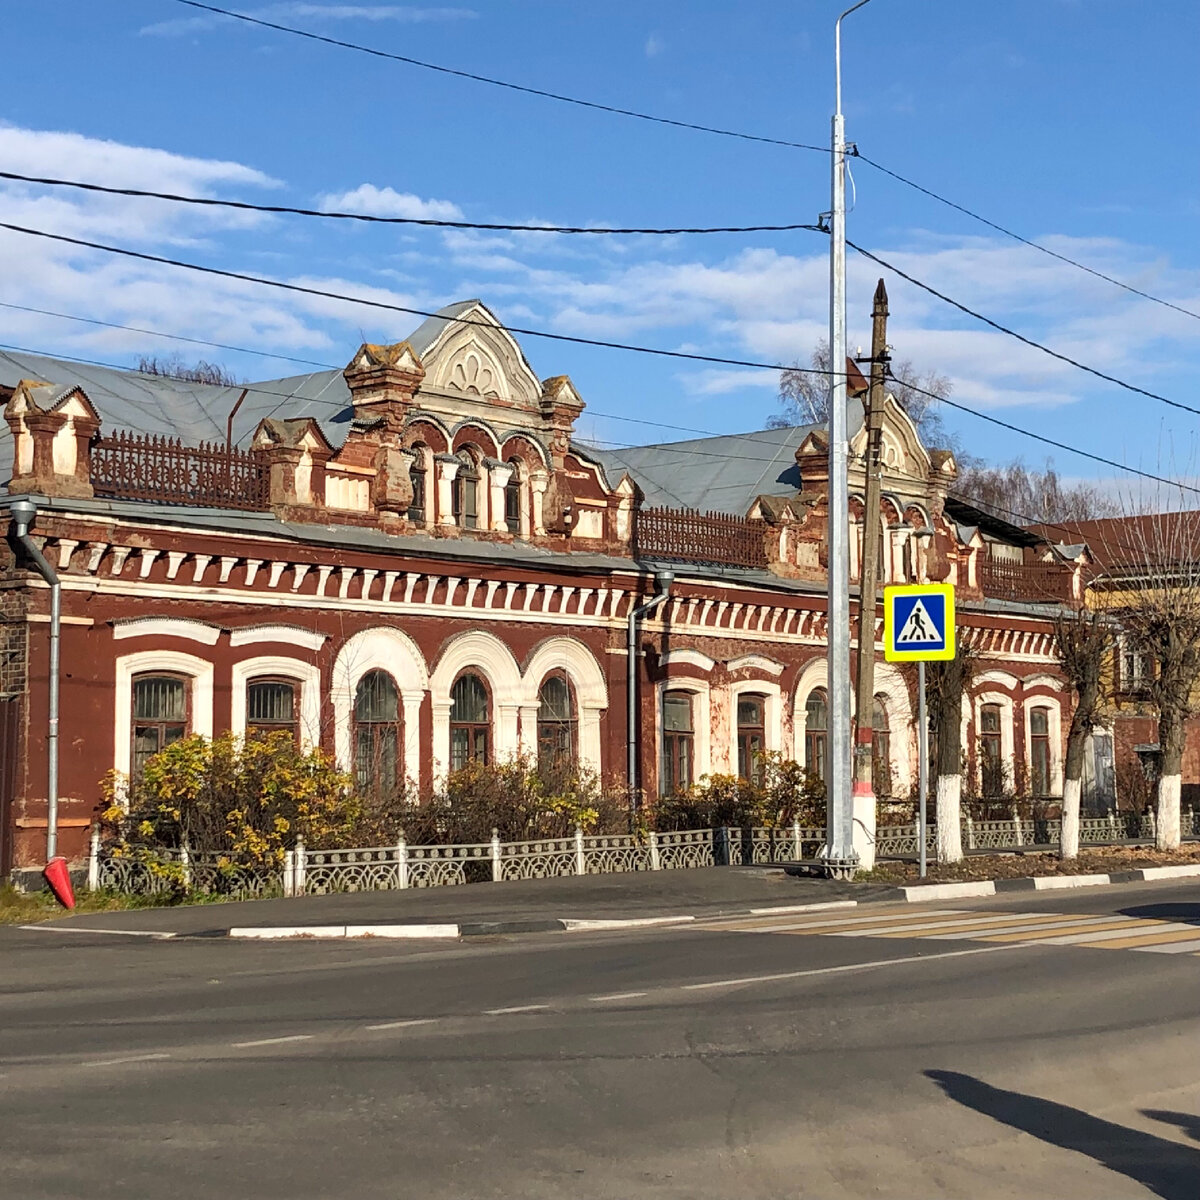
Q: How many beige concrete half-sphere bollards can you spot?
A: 0